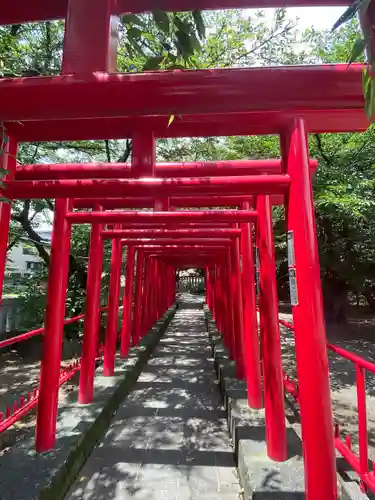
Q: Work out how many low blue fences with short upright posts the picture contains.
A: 0